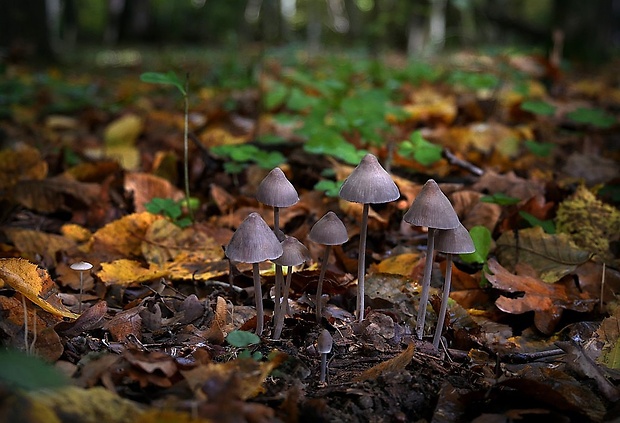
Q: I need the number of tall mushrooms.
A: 7